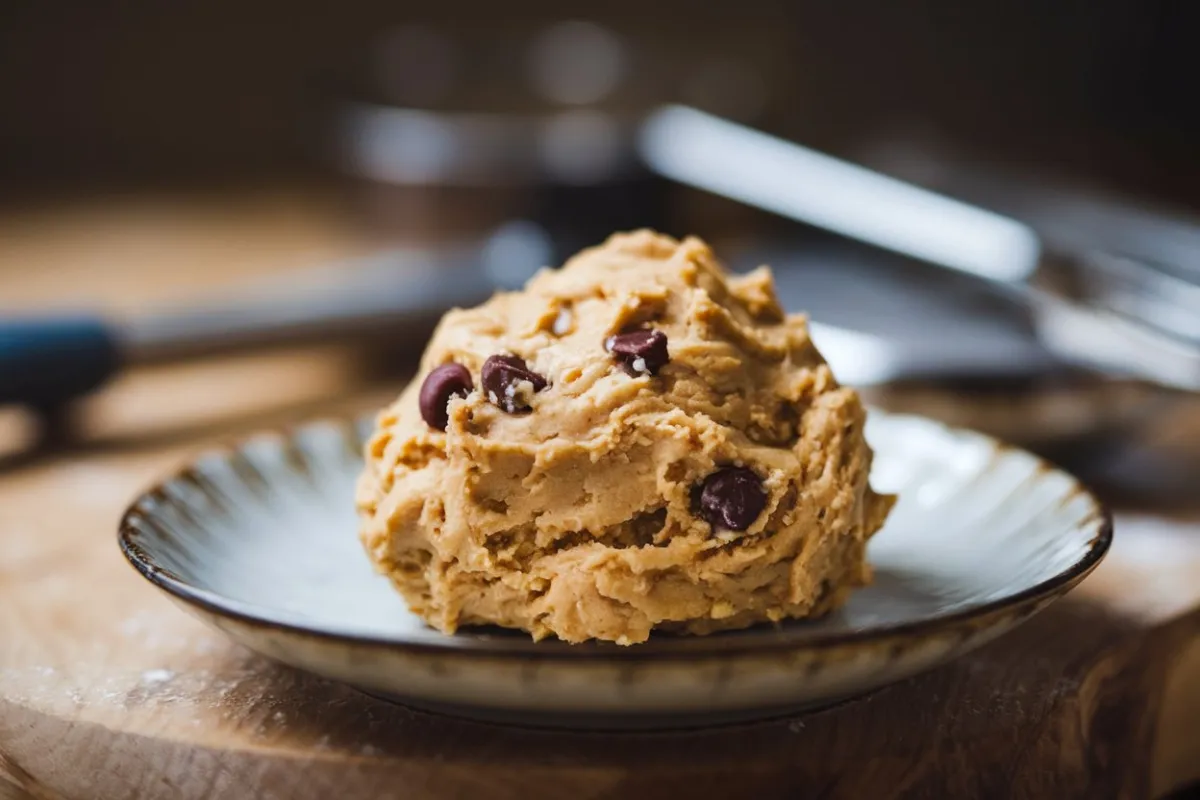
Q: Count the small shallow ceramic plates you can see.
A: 1